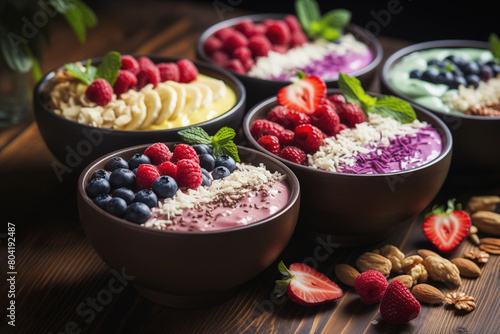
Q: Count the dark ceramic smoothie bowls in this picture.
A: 5